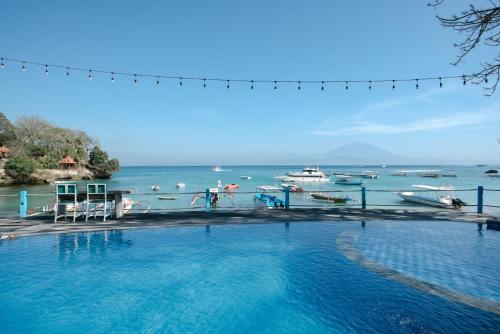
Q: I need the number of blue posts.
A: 5